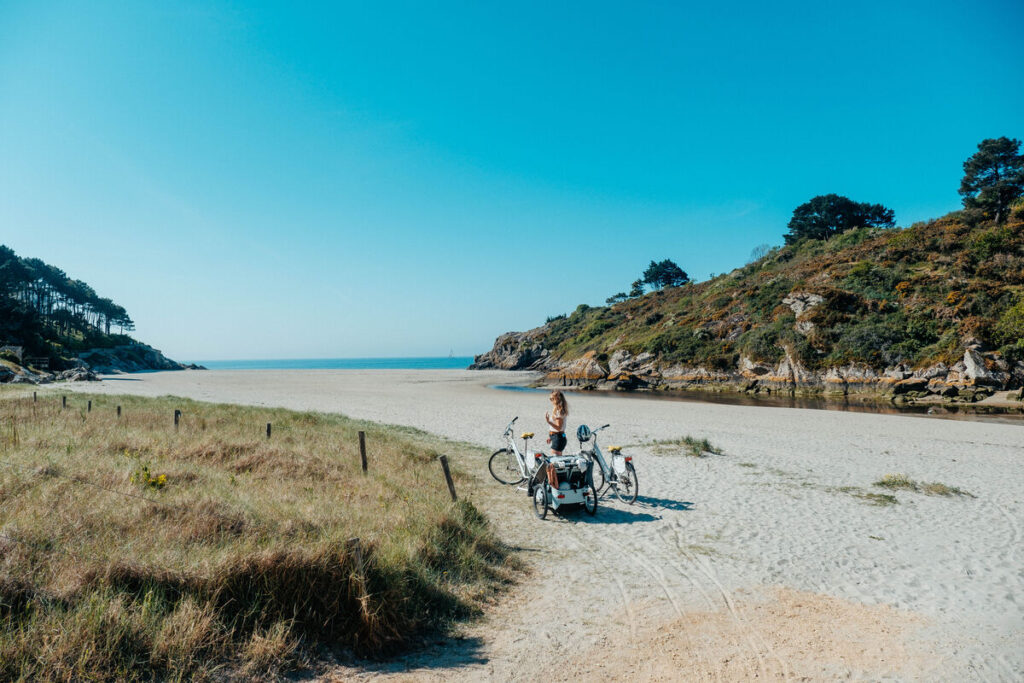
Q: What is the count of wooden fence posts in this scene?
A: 9